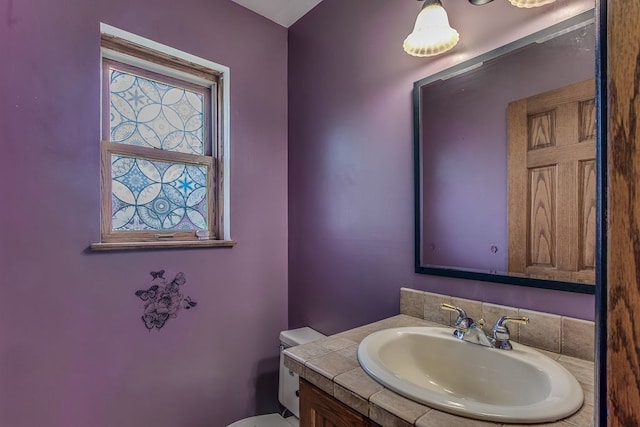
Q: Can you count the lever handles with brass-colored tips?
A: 2